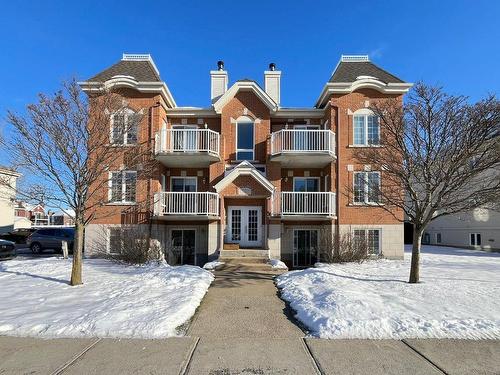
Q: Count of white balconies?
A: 4